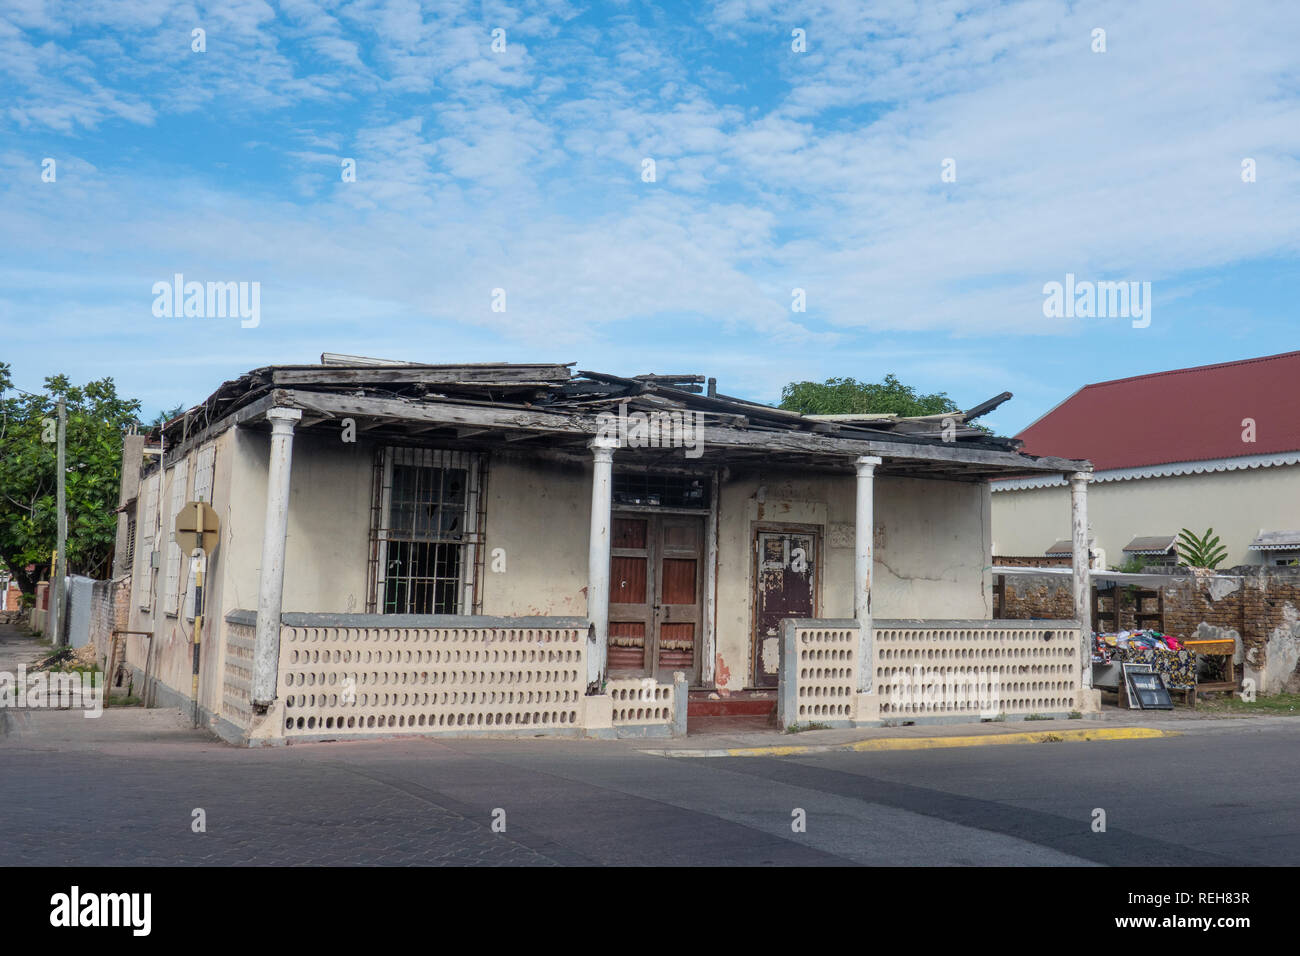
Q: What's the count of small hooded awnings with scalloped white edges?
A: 3